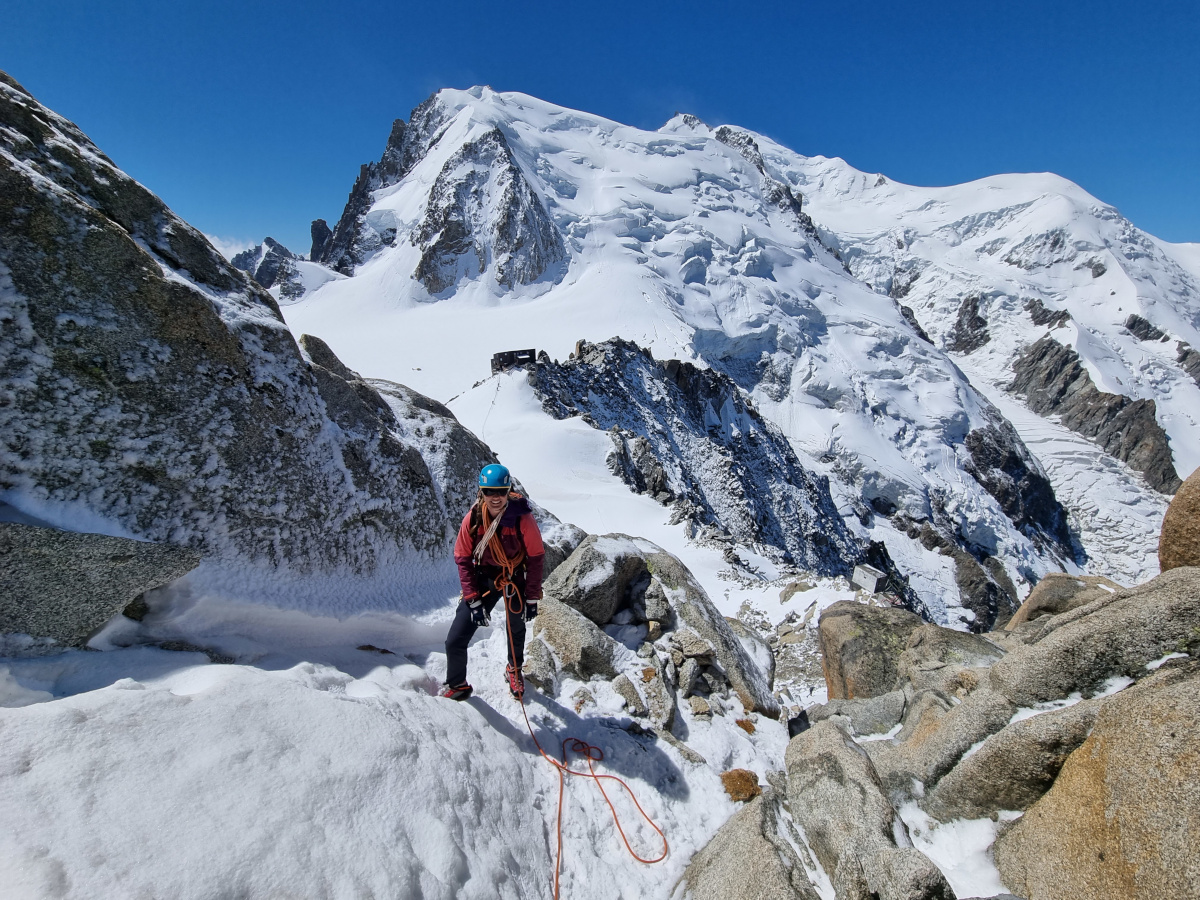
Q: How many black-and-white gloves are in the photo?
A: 2